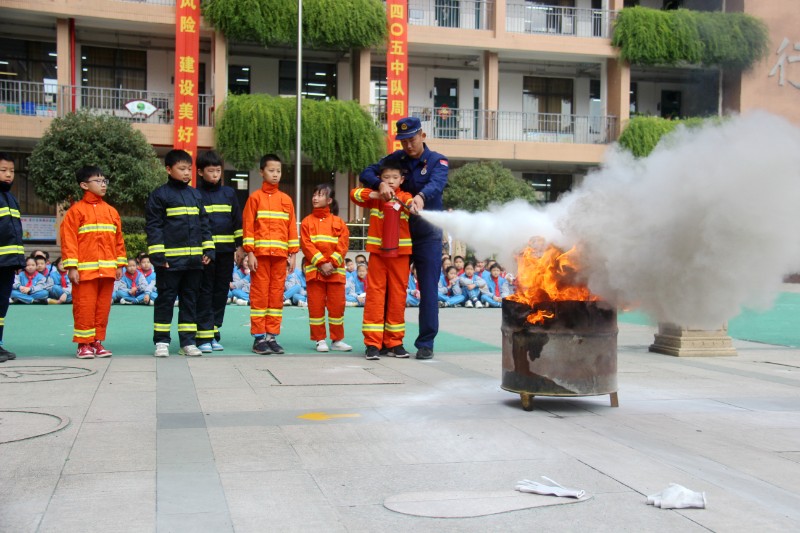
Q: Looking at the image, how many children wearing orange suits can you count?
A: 4